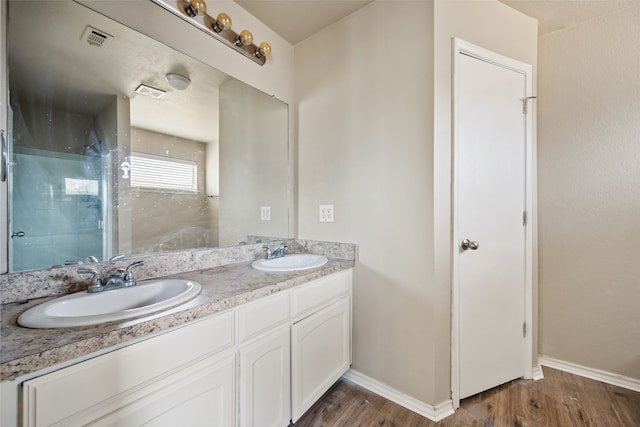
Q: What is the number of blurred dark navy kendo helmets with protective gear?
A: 0